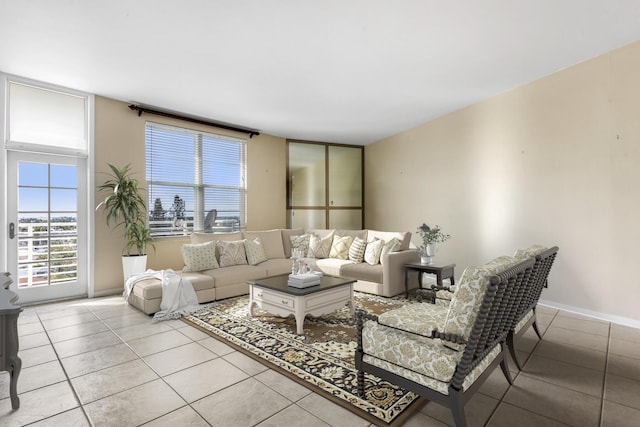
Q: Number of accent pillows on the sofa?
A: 9